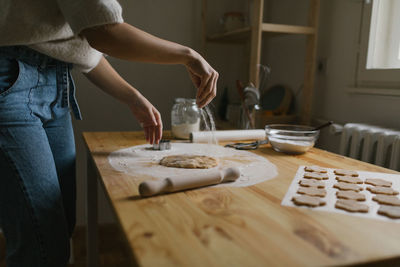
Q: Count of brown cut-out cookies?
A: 14